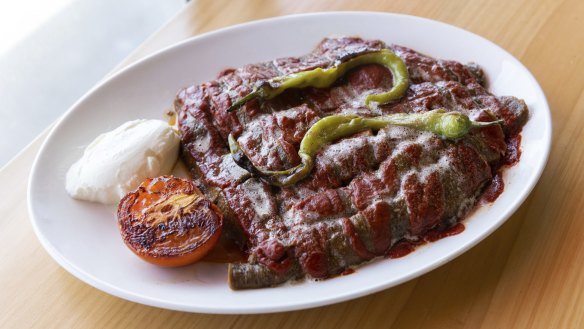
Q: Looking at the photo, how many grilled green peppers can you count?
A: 2